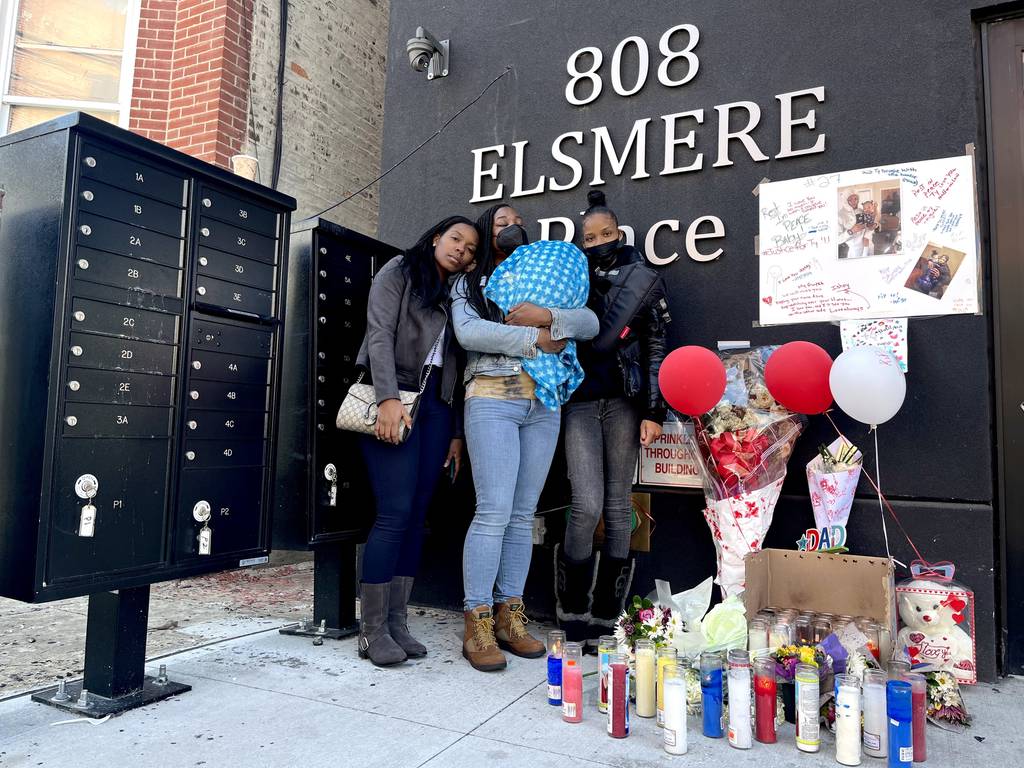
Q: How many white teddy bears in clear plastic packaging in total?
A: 1